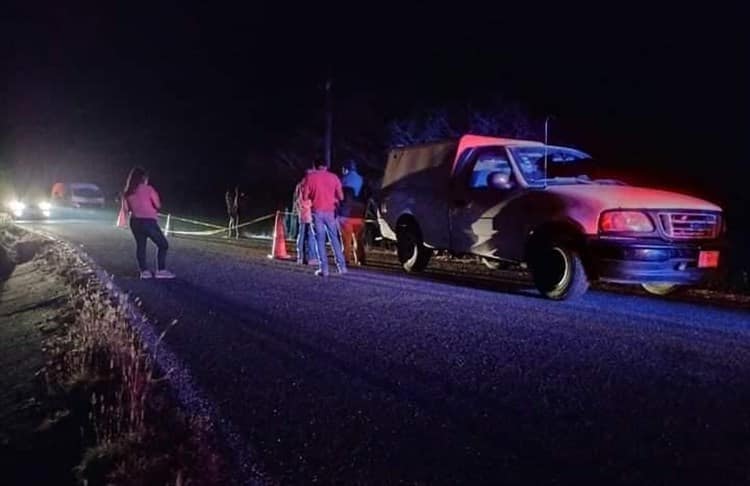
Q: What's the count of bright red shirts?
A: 1